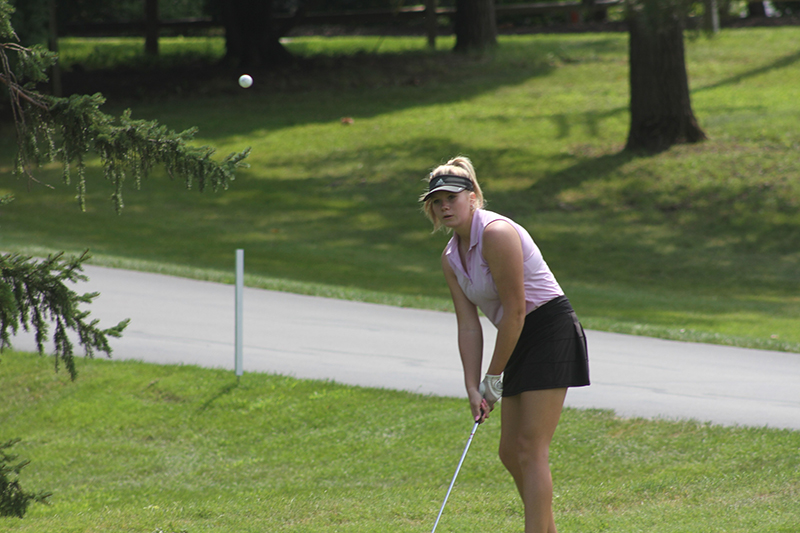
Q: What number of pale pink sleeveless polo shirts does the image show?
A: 1